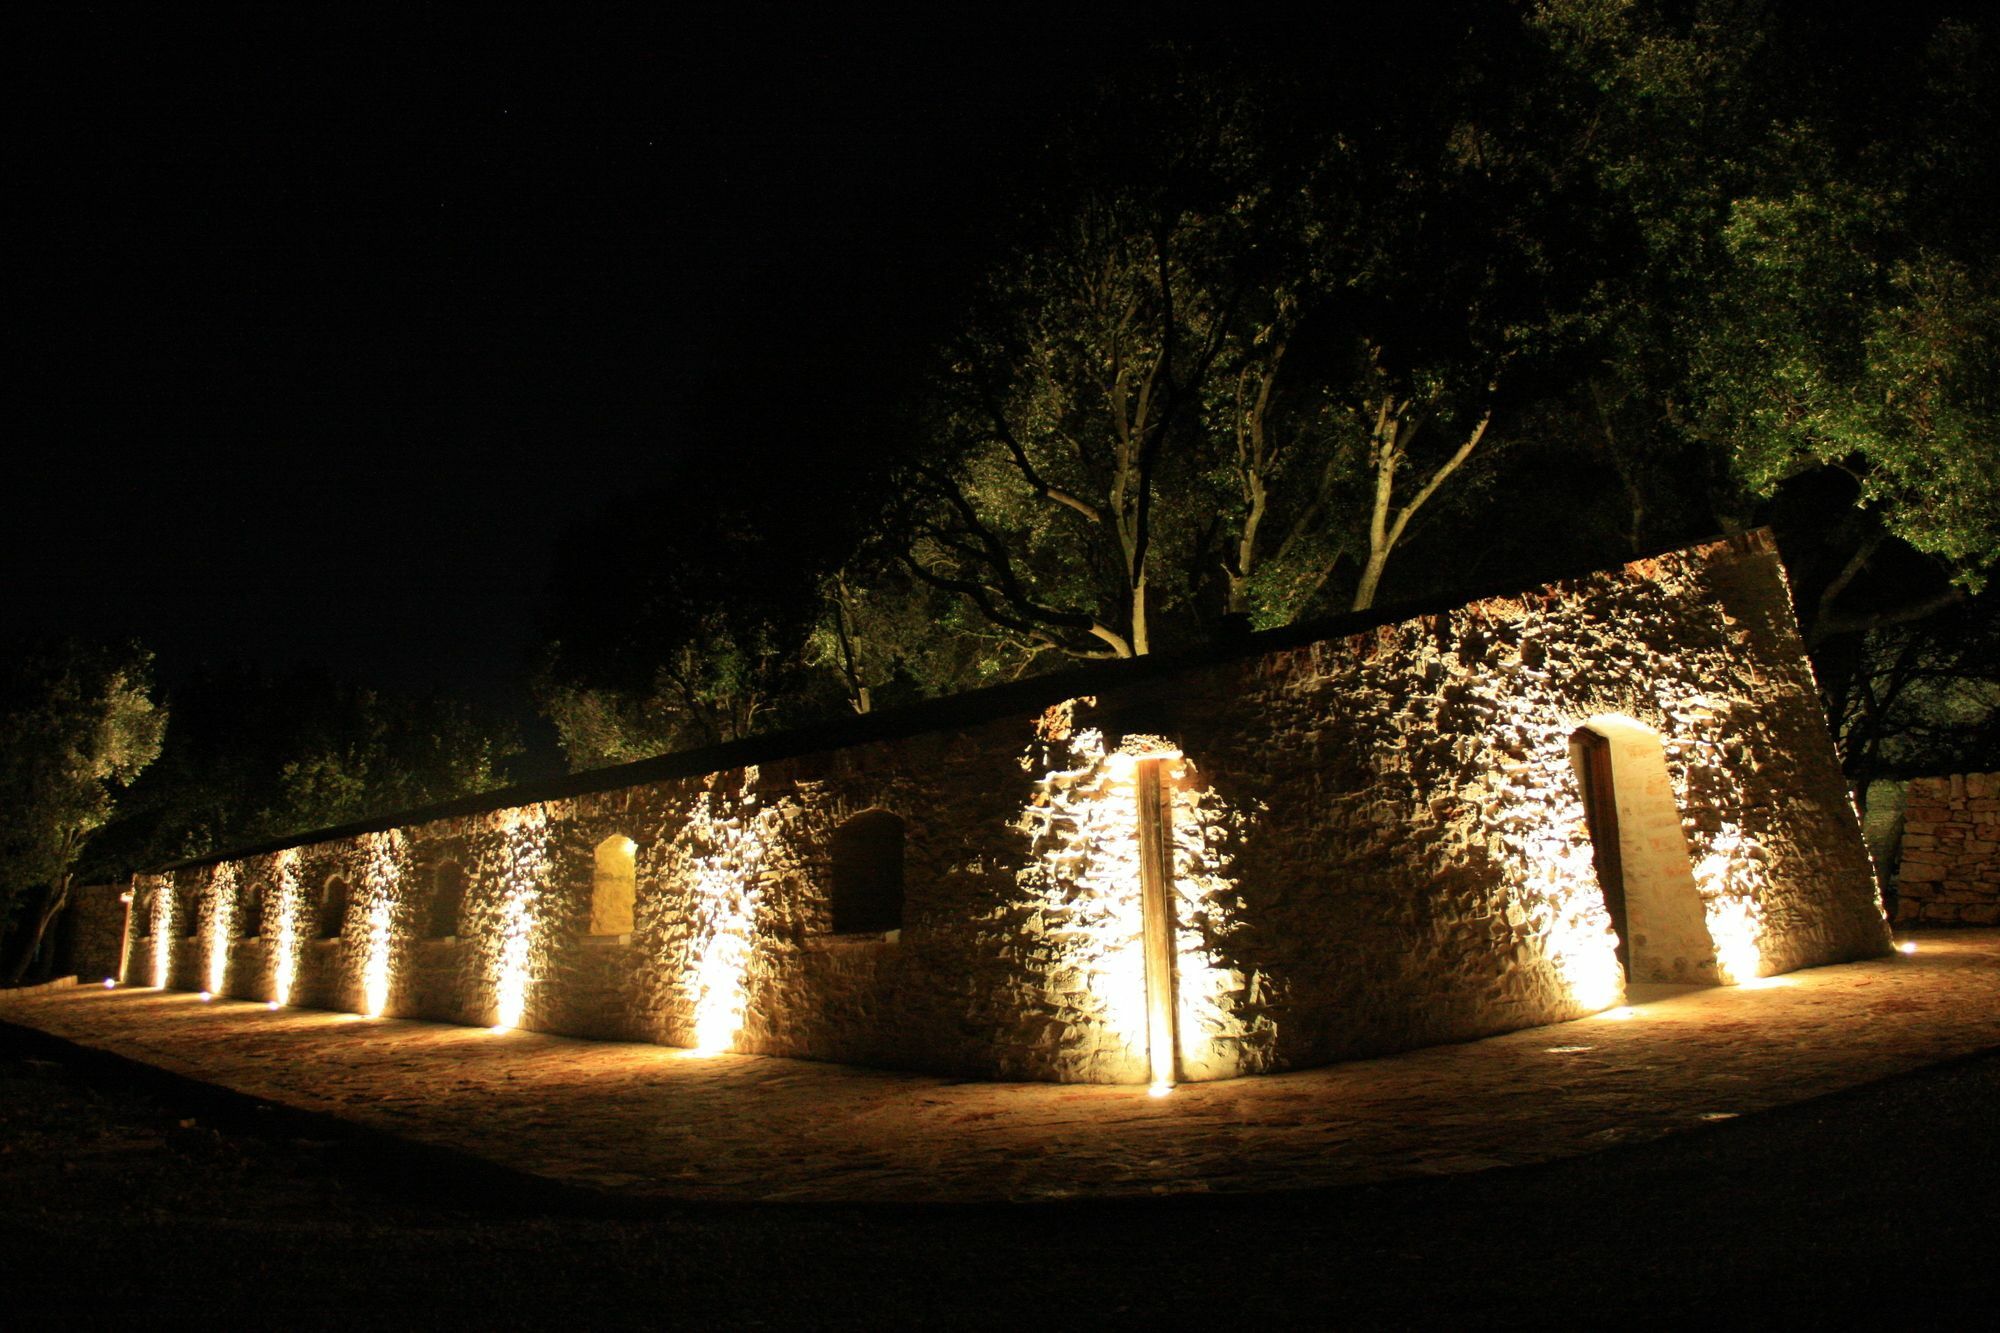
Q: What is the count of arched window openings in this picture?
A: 7